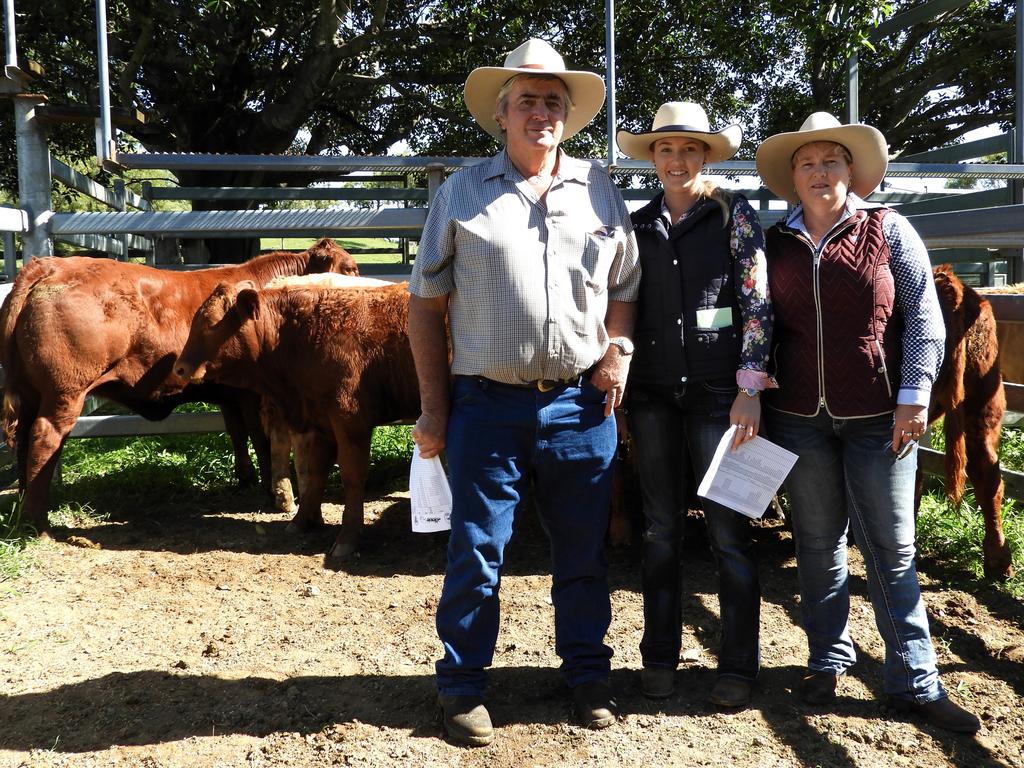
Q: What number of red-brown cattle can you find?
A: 3